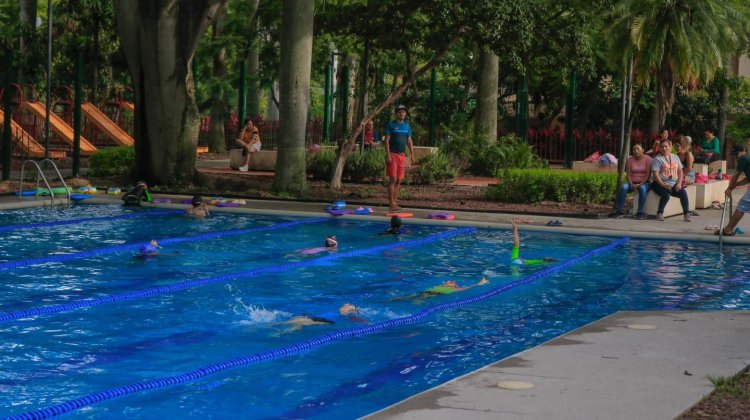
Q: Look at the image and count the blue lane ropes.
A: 4